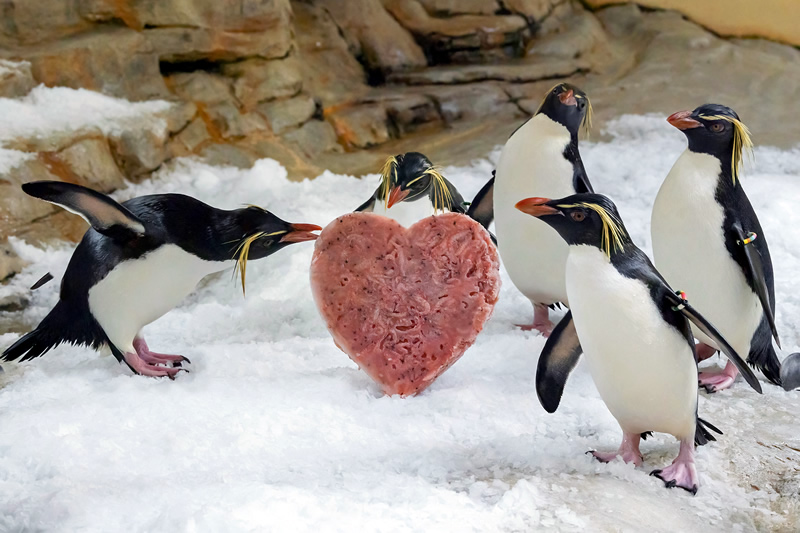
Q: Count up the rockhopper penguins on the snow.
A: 5